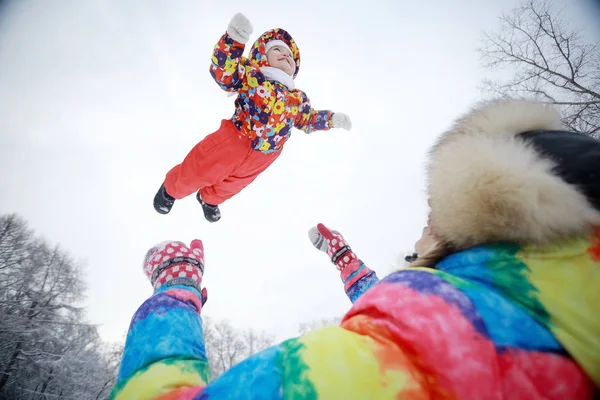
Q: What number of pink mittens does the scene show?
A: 2